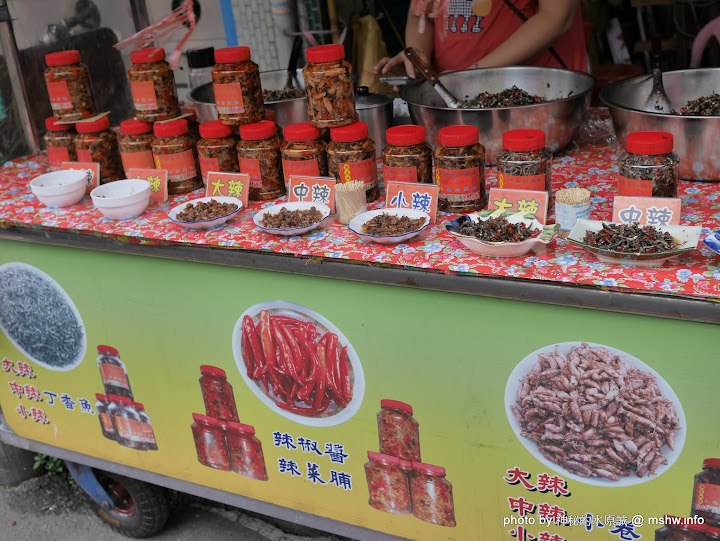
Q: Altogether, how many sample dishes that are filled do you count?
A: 5